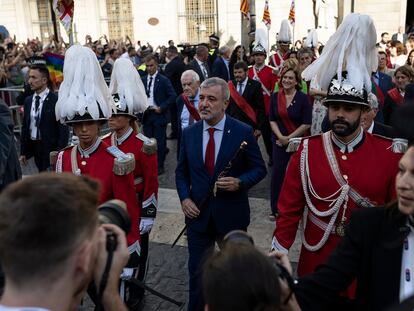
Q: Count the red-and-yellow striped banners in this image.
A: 3